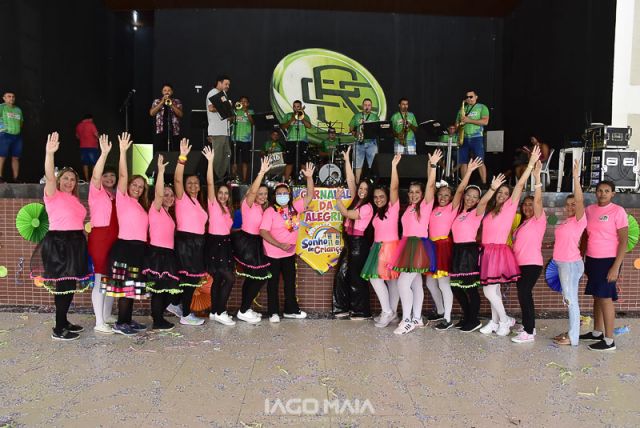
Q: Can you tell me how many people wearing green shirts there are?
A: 9